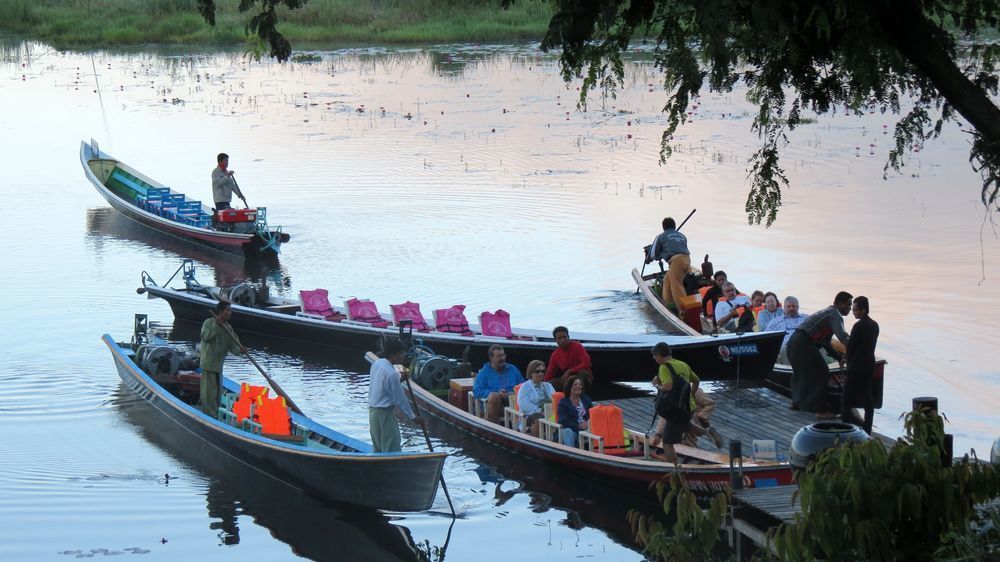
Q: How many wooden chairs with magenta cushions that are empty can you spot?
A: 5